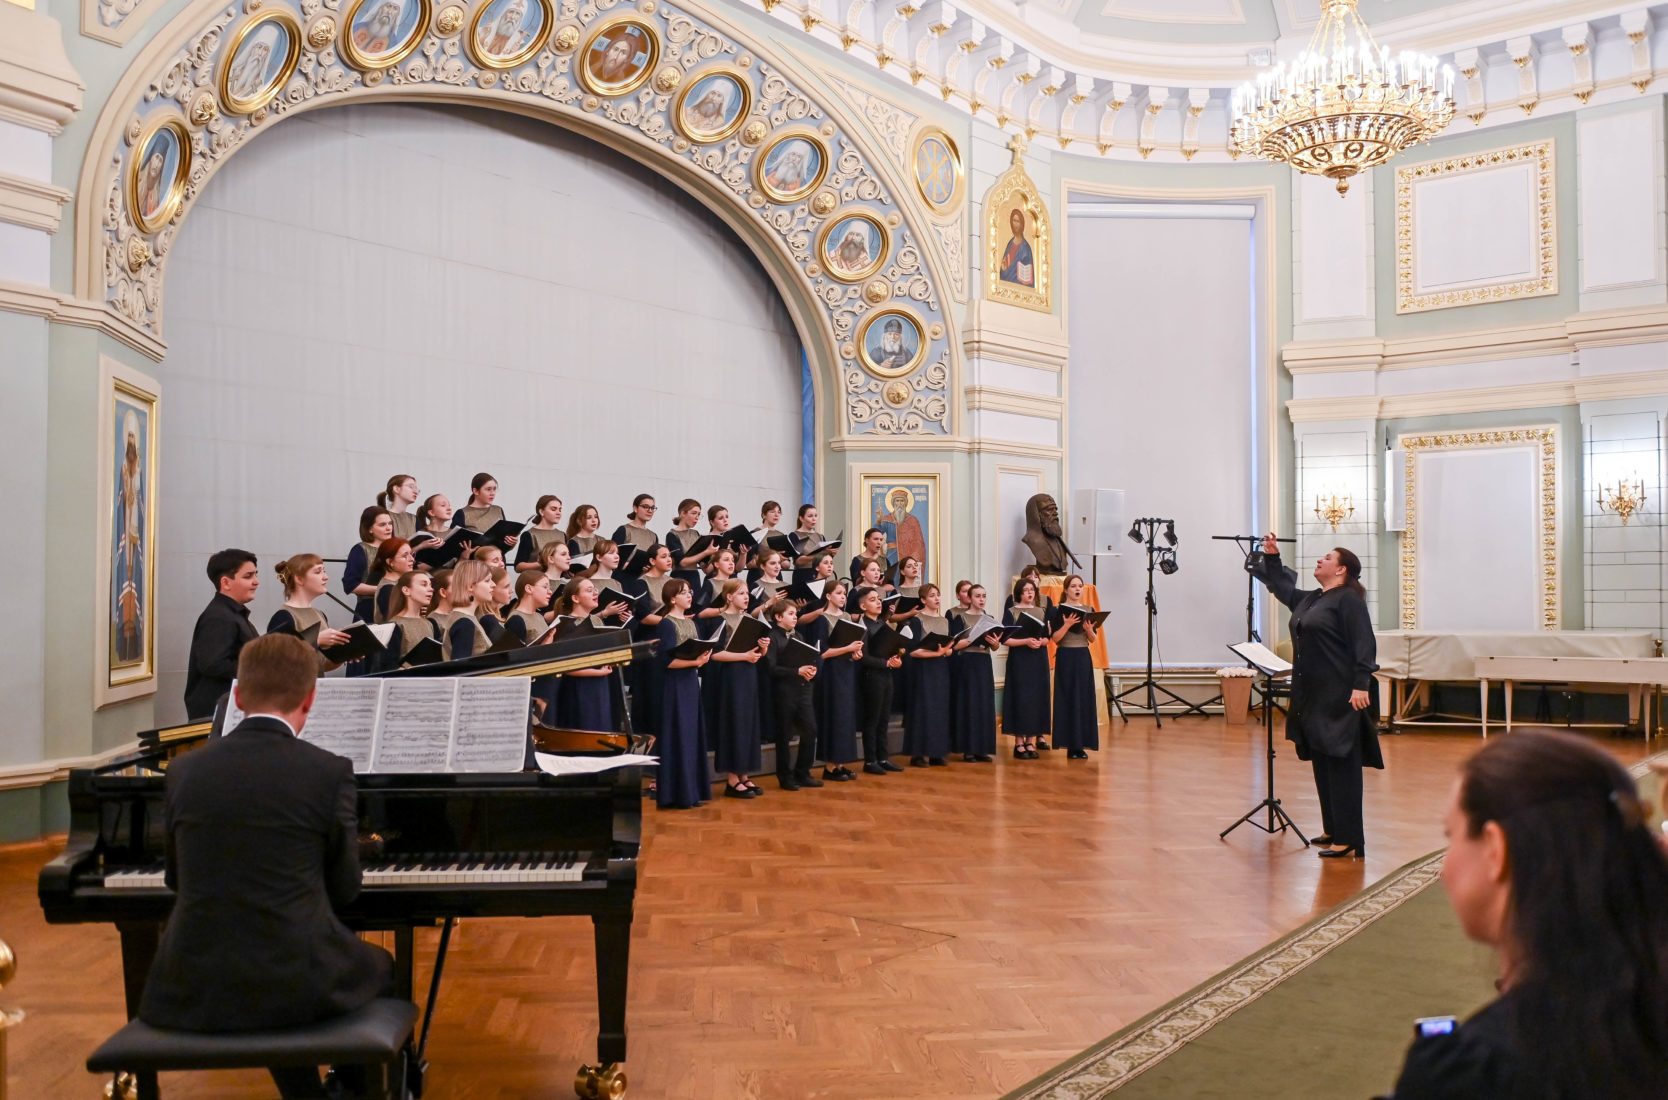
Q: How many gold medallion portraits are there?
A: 9